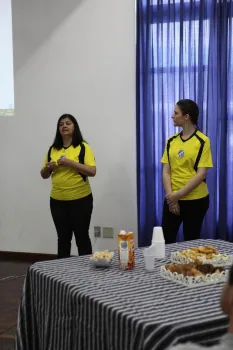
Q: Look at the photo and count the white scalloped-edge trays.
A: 2